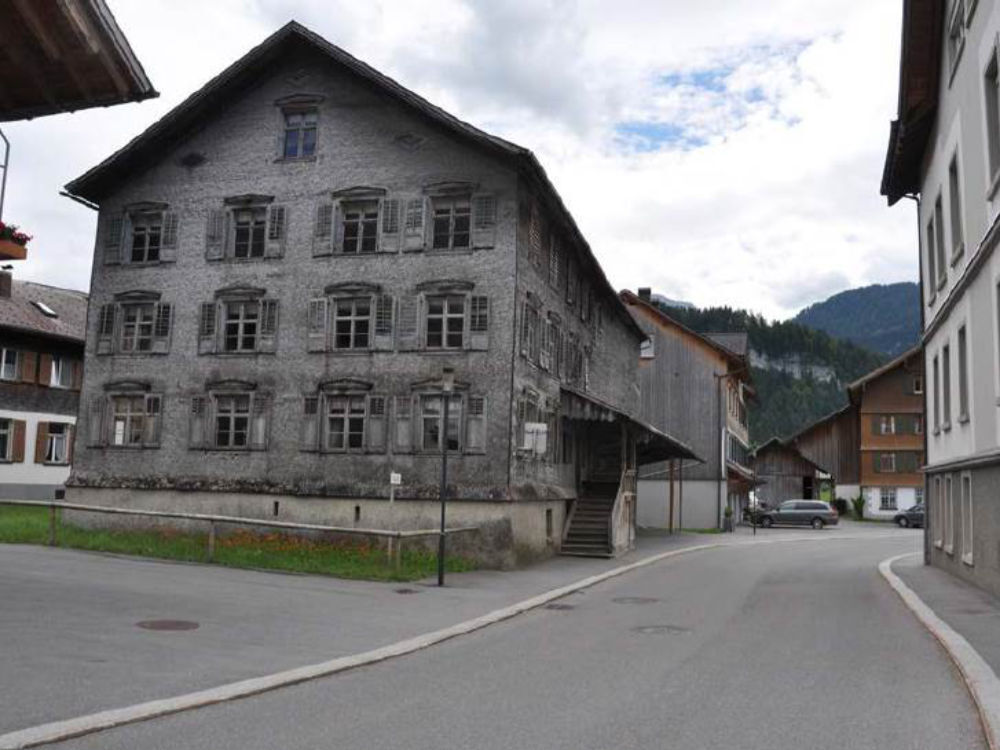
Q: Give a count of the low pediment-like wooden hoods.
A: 13